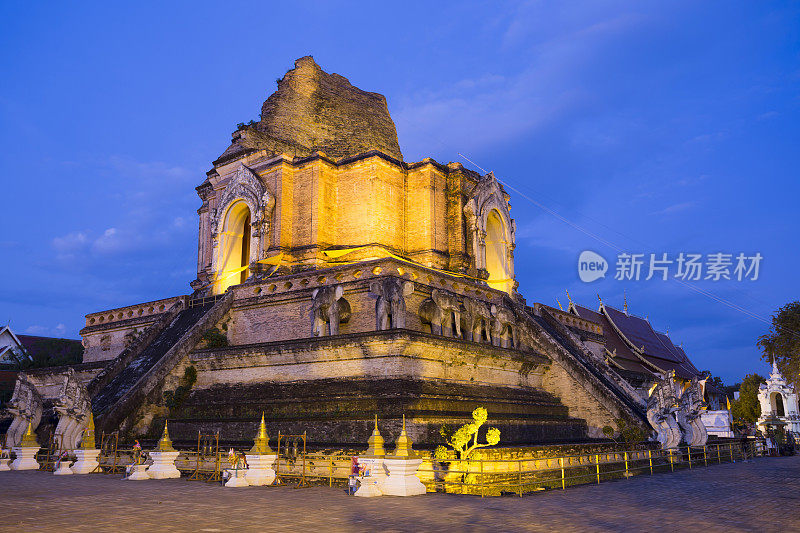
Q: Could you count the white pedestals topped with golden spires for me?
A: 6